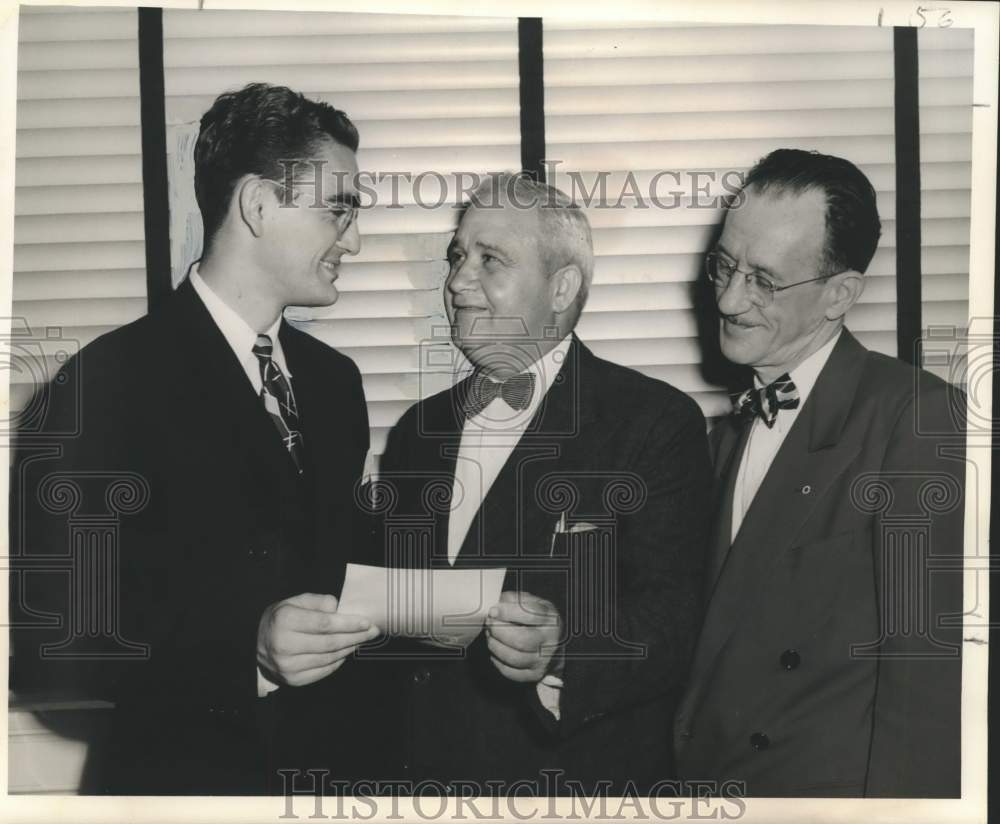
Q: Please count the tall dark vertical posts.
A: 3